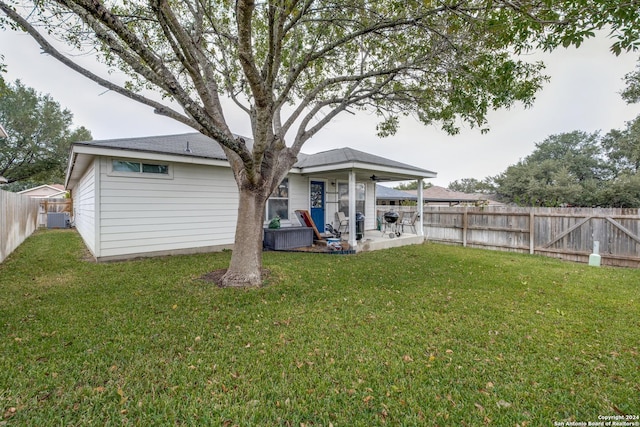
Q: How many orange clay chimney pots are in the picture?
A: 0